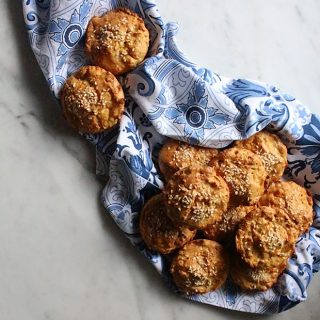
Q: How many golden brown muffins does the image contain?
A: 12